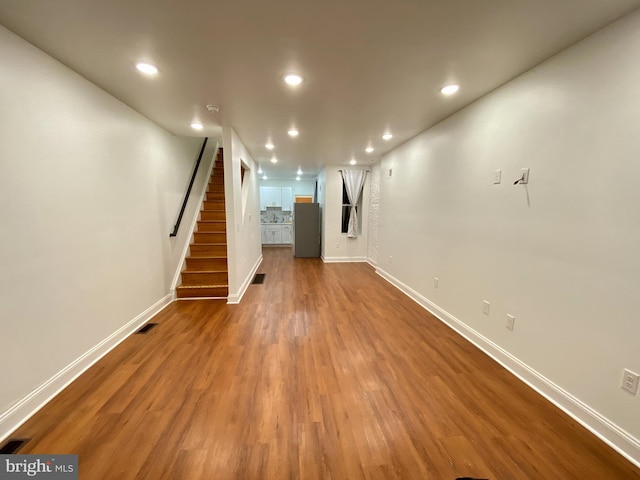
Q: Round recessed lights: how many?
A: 14